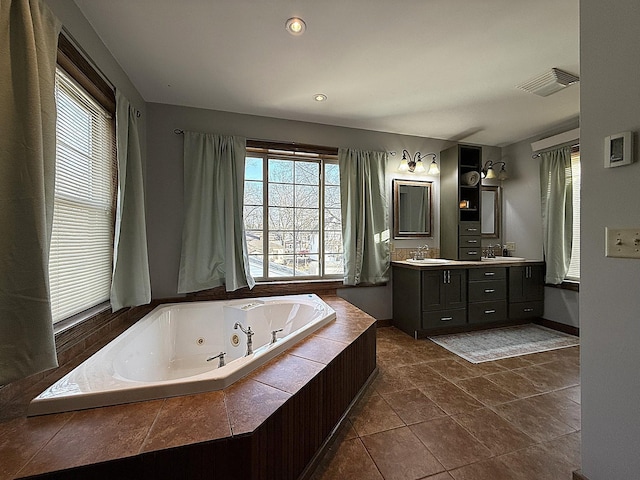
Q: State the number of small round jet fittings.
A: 2